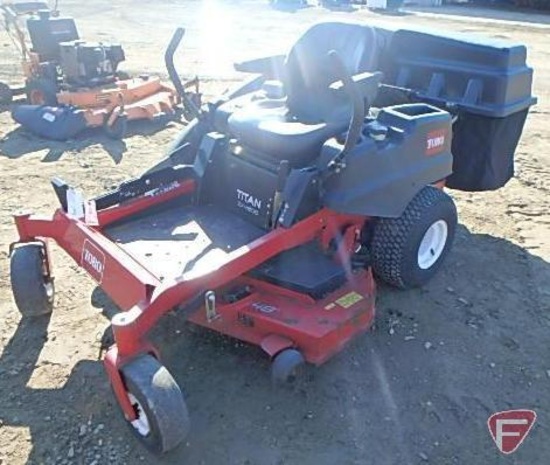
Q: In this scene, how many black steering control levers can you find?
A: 2